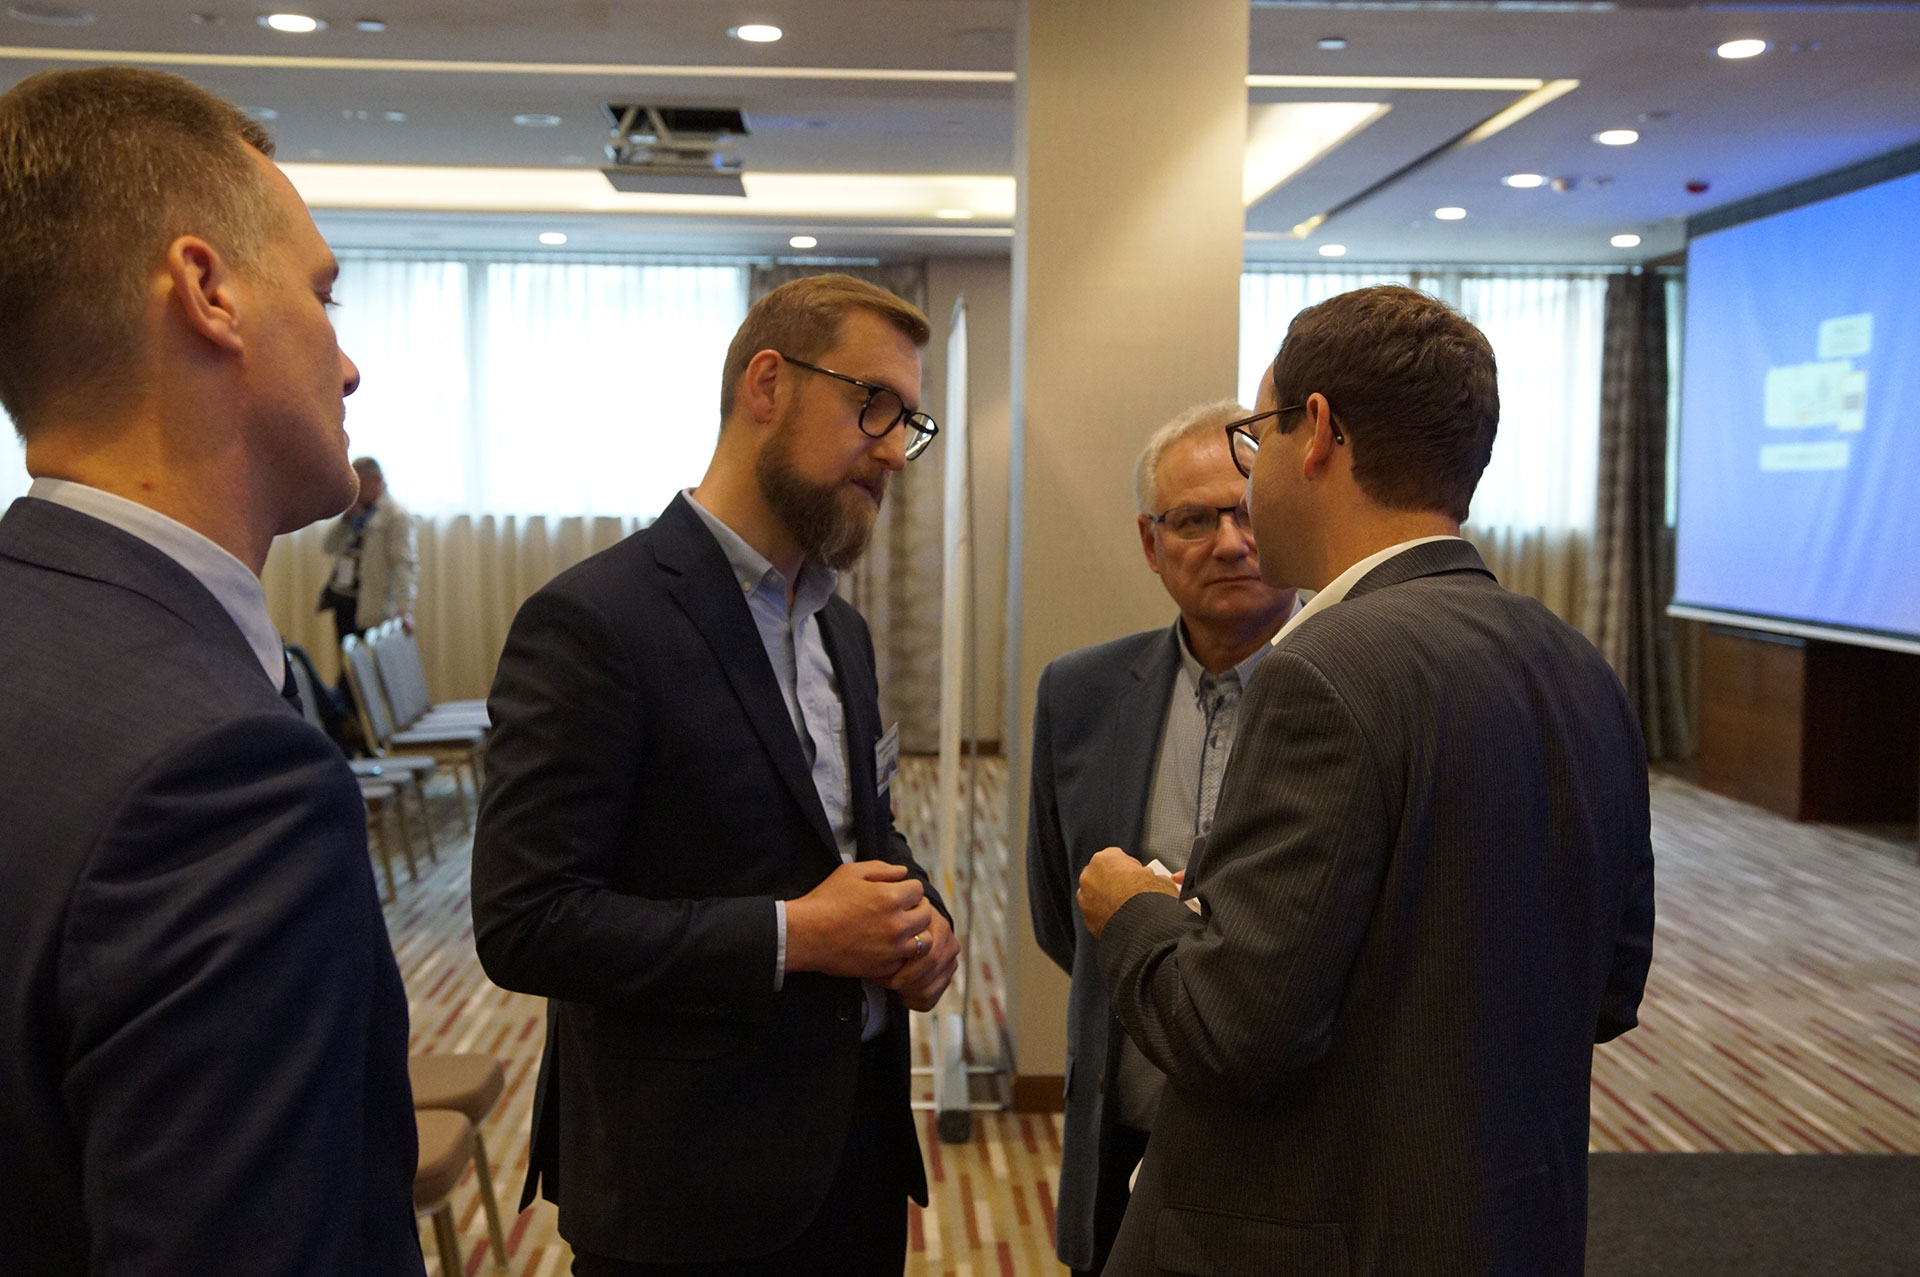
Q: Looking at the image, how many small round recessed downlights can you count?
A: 10